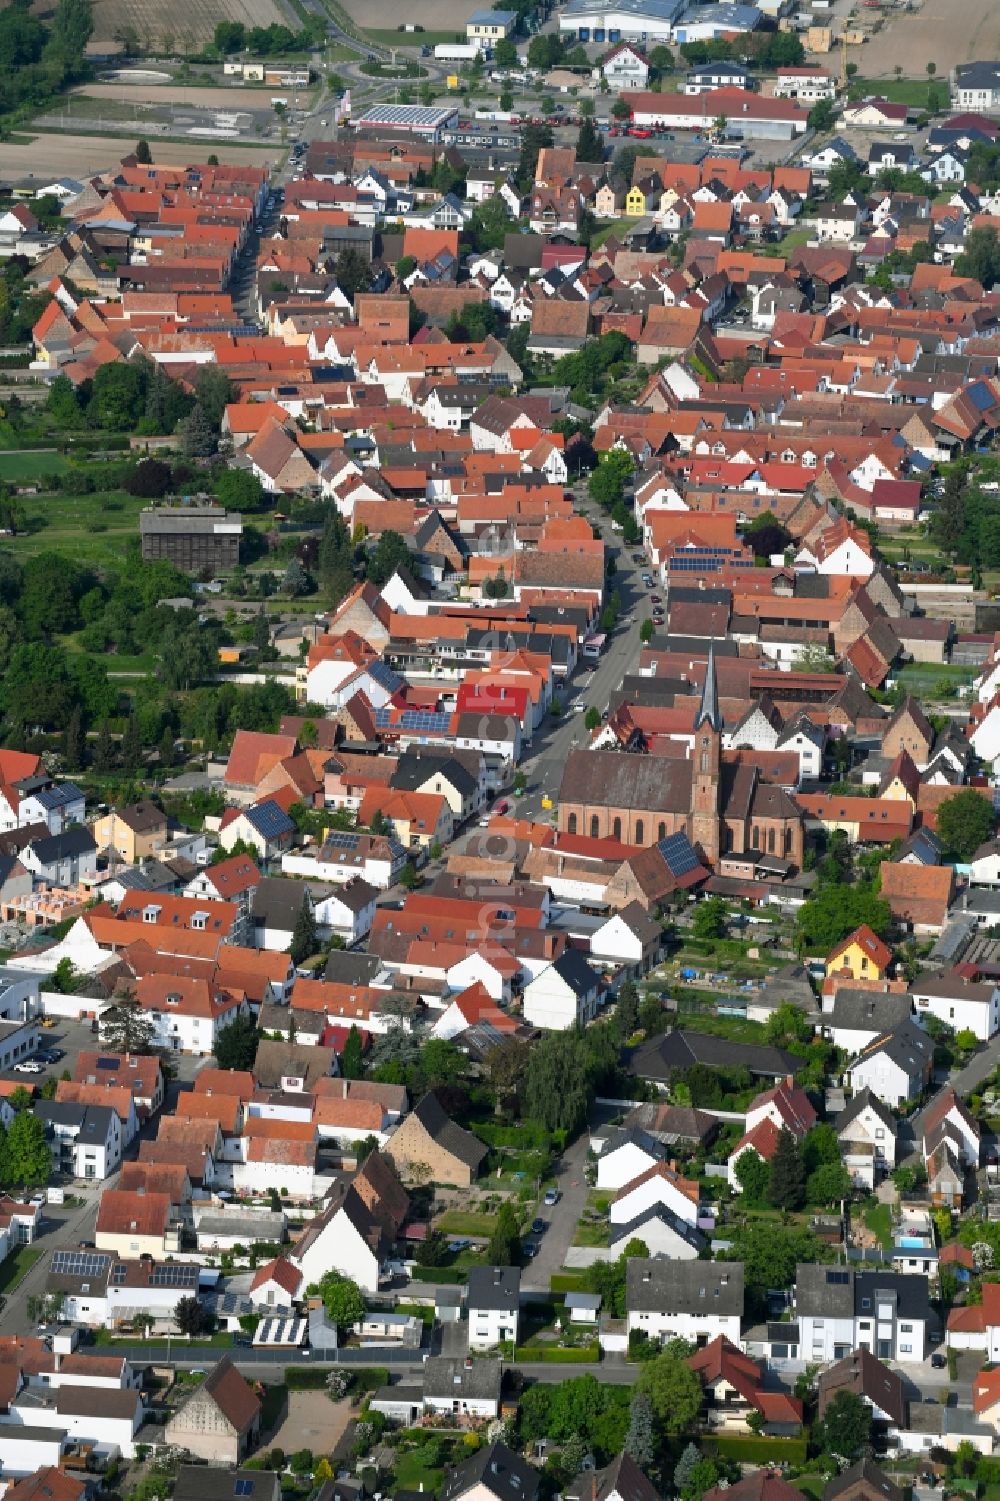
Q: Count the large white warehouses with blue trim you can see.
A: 2